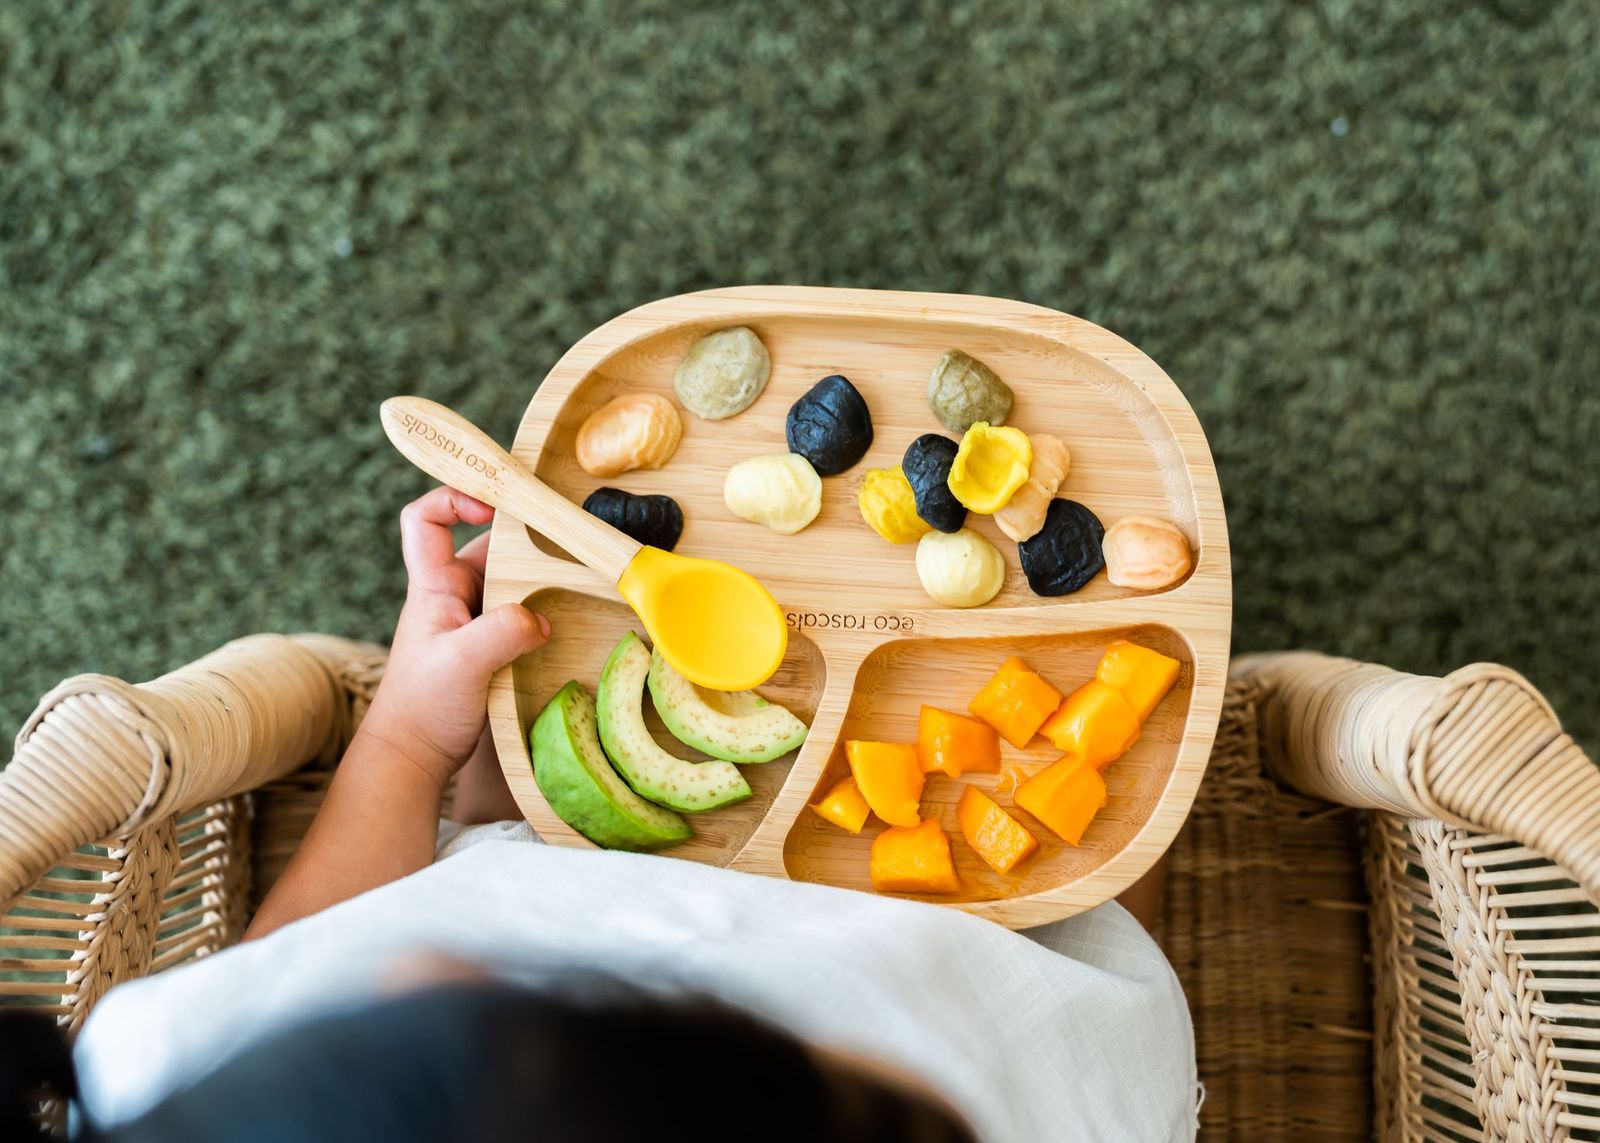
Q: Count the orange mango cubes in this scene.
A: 9